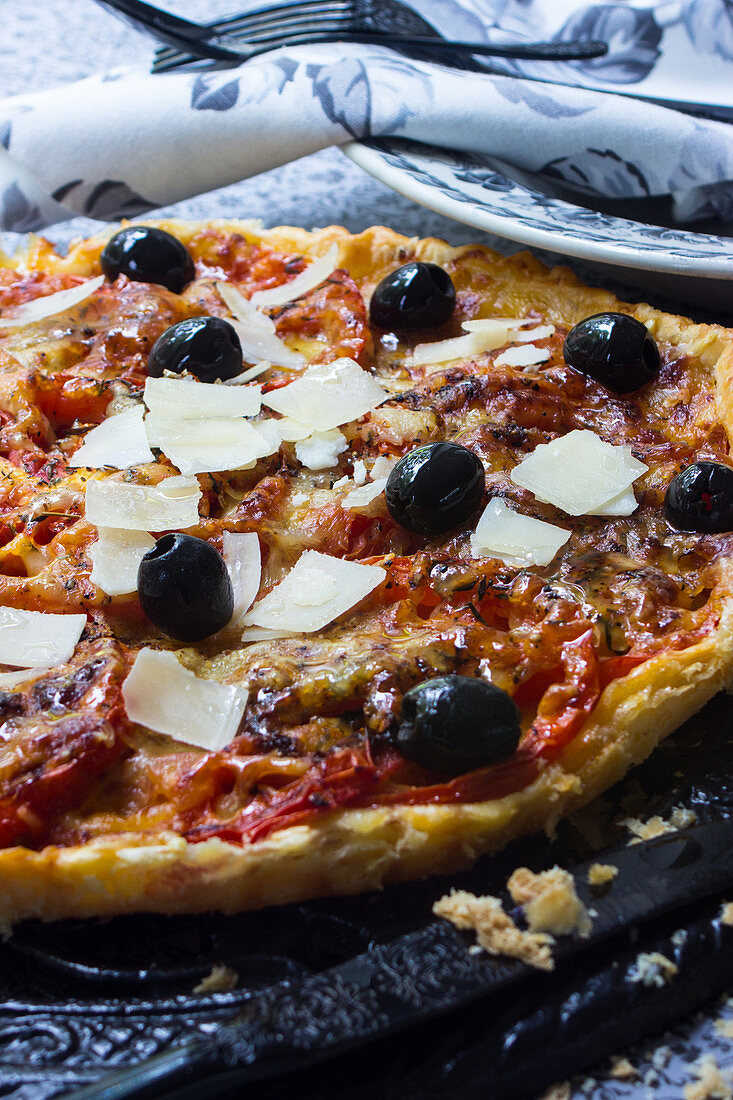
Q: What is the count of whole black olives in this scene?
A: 8